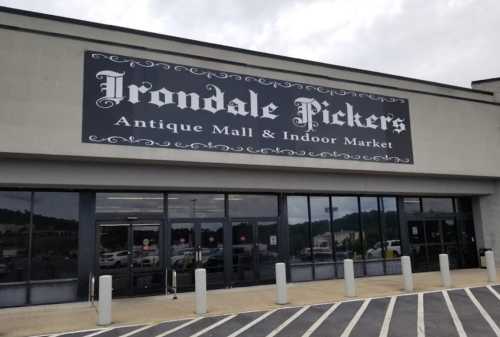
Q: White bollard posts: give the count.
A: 7